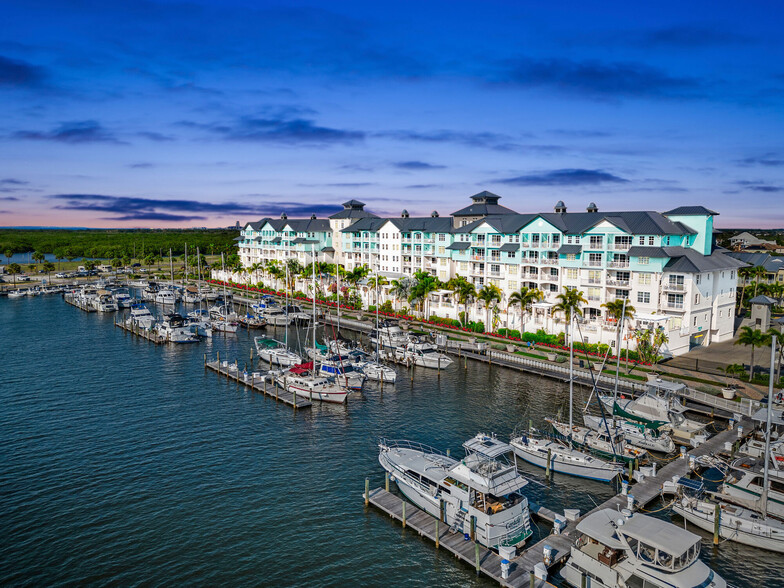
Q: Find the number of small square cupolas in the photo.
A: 6